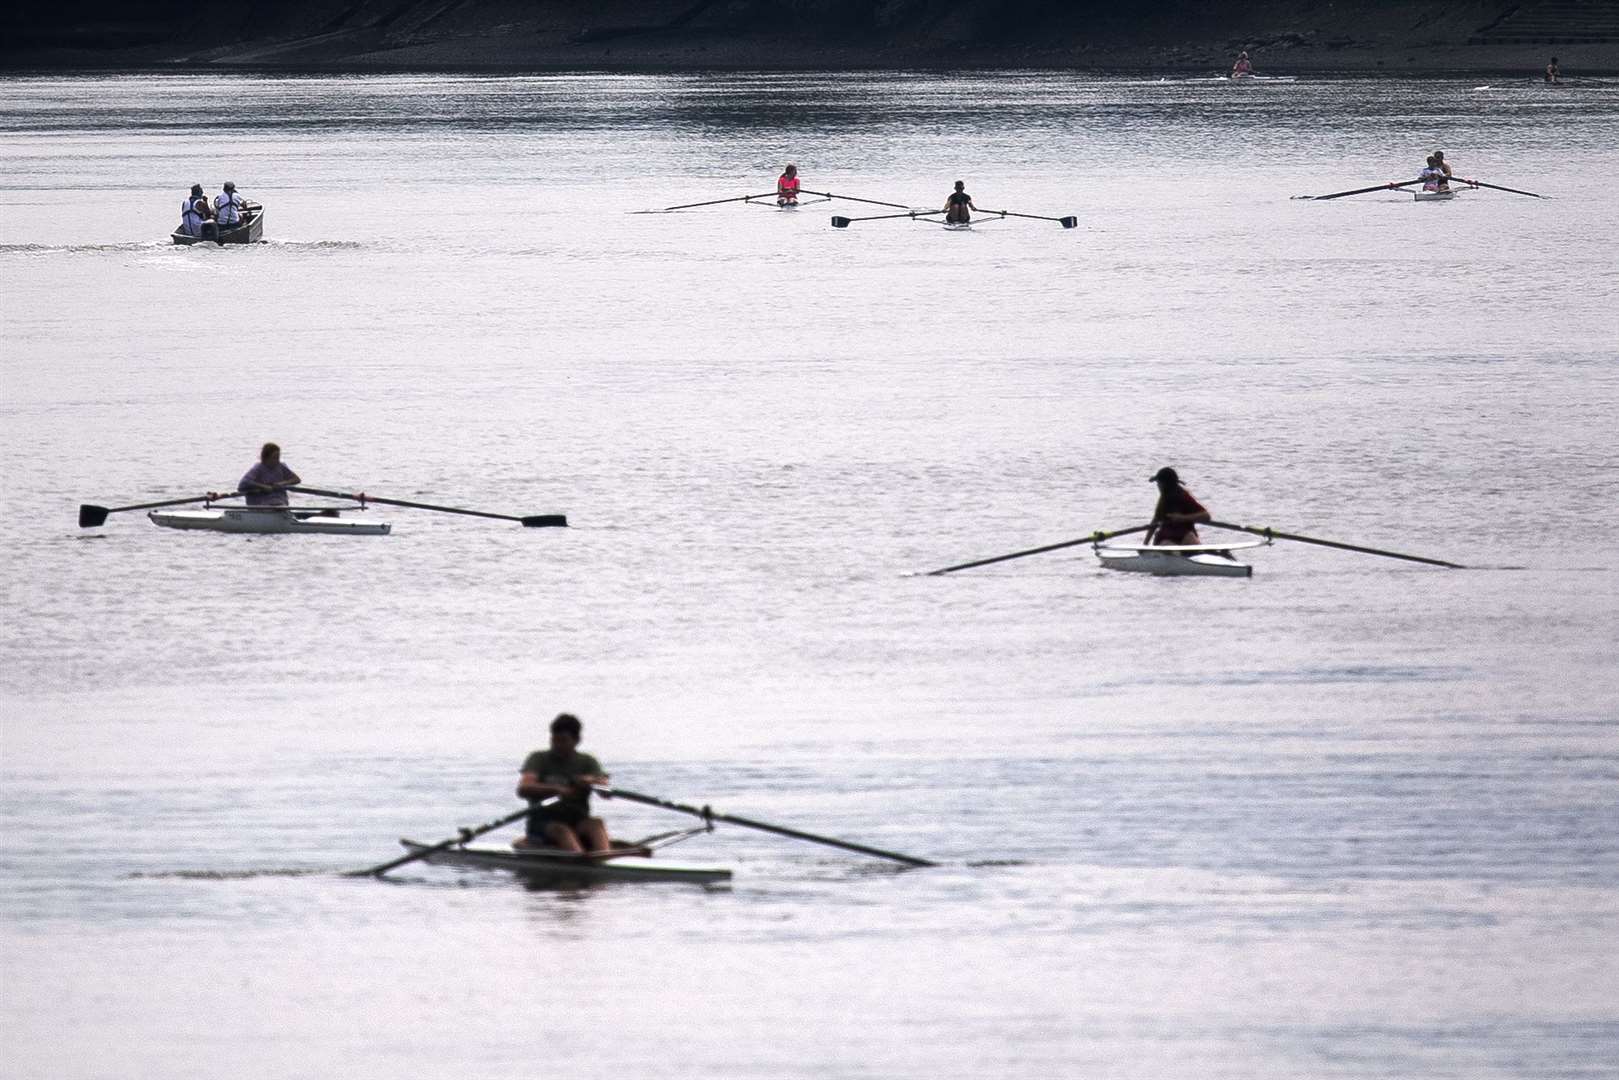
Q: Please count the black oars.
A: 12